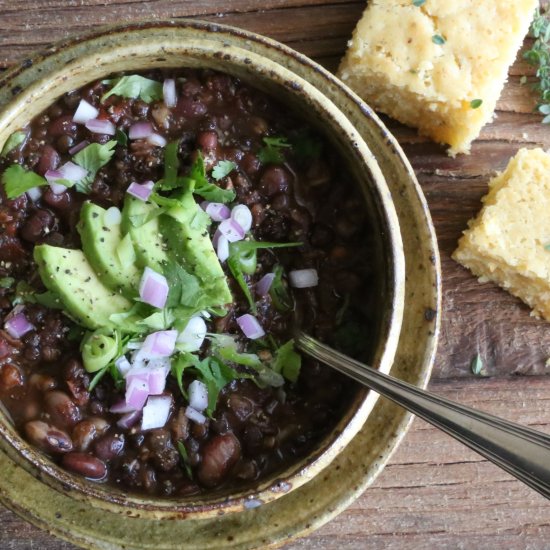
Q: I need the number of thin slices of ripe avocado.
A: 4